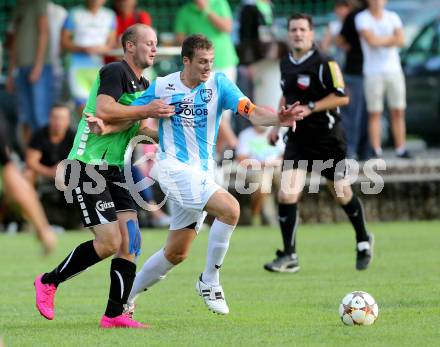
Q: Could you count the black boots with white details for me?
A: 2